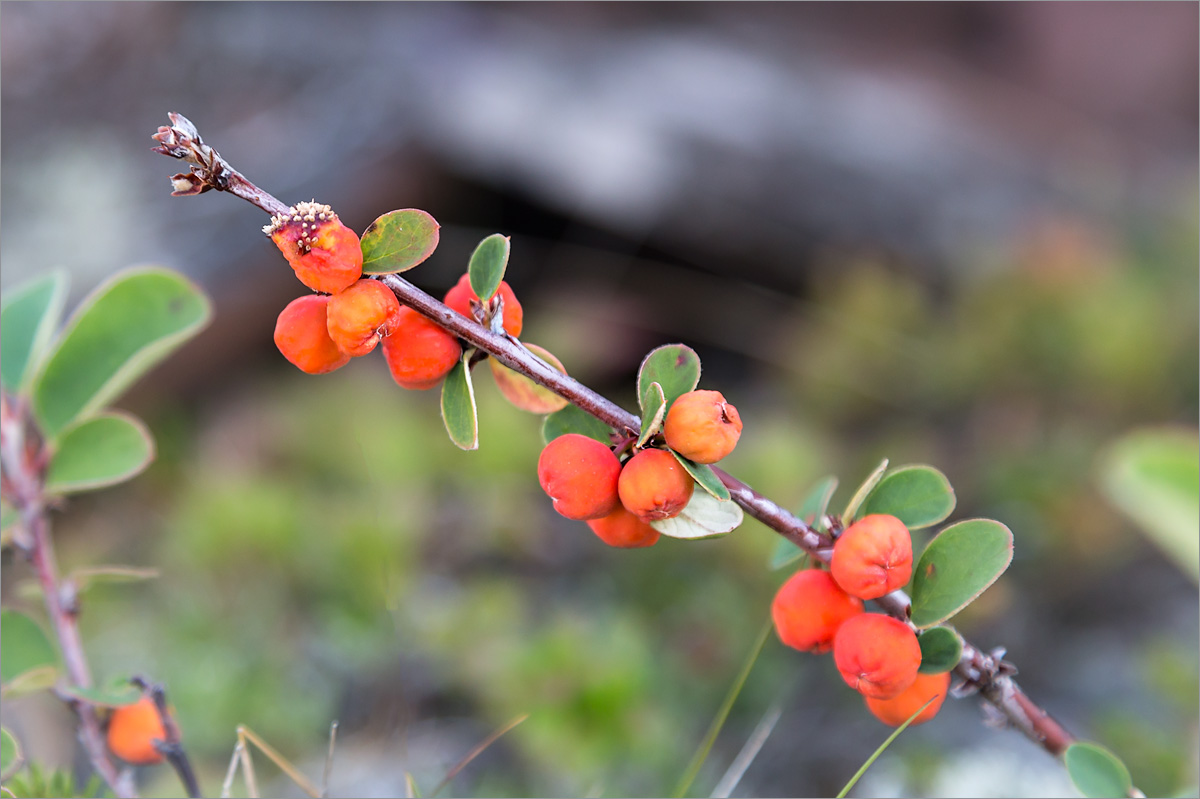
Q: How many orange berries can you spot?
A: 14